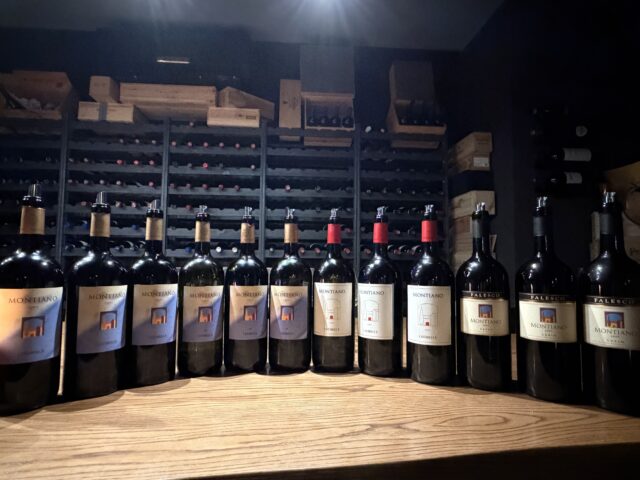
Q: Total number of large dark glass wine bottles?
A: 12